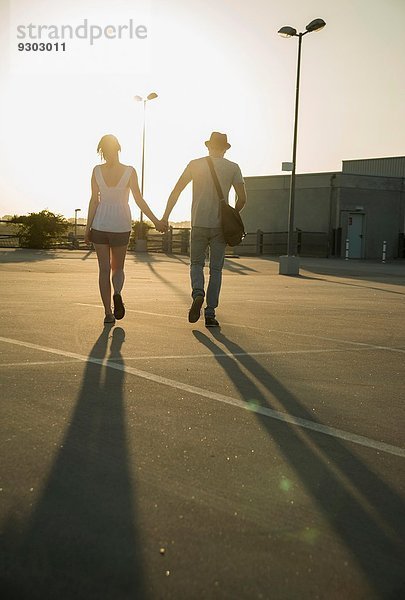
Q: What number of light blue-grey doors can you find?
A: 1